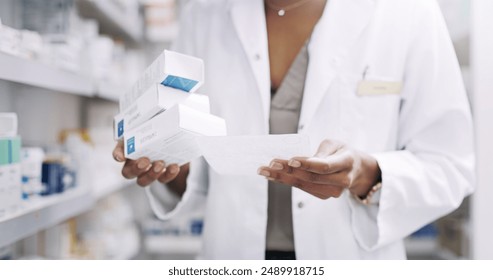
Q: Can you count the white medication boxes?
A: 3